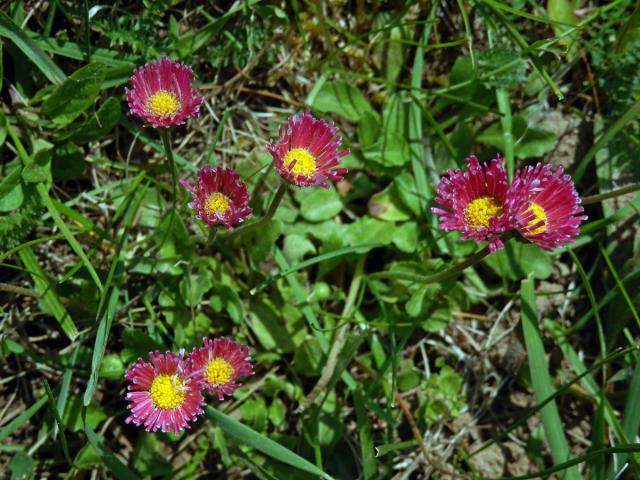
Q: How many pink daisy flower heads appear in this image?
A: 7